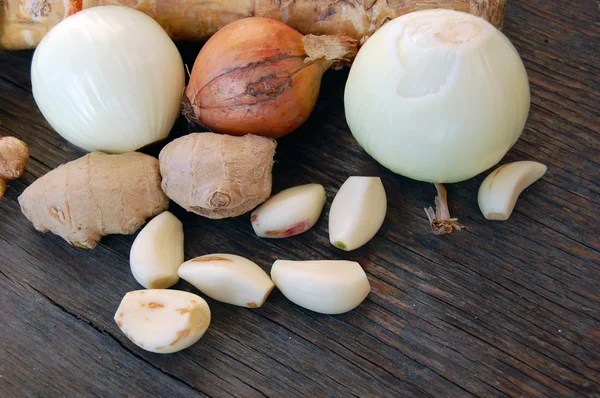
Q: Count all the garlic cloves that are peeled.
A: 7